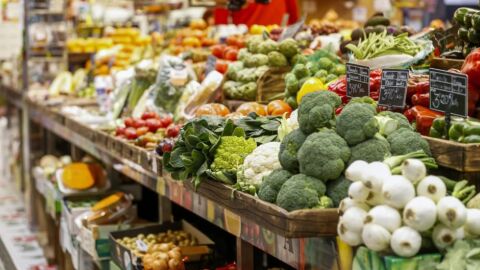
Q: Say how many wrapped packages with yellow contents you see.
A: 2